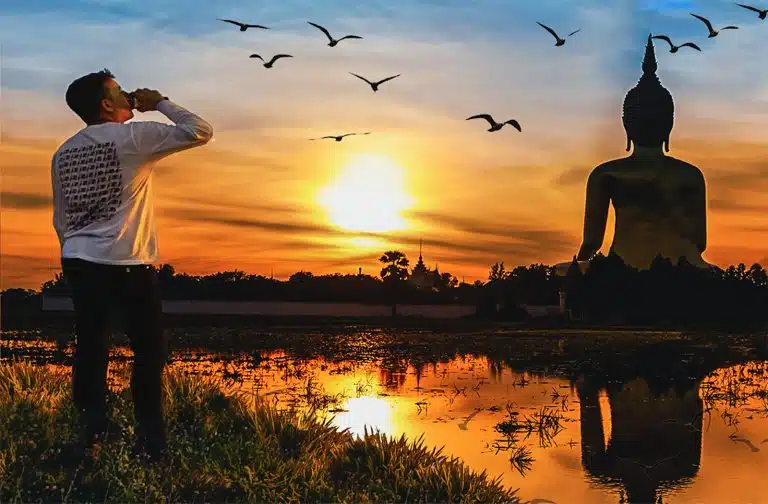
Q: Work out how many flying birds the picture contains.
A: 10